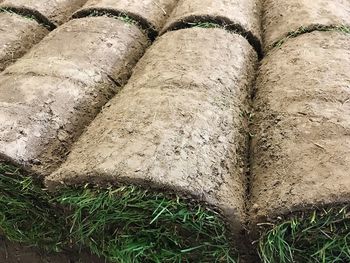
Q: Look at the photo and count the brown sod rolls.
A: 8